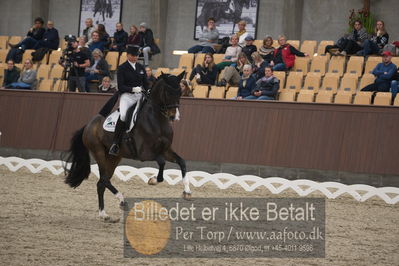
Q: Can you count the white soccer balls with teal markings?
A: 0